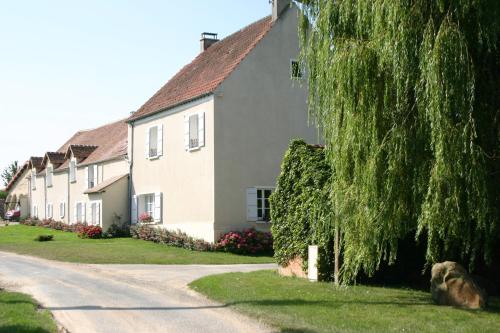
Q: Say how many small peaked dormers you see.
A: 3